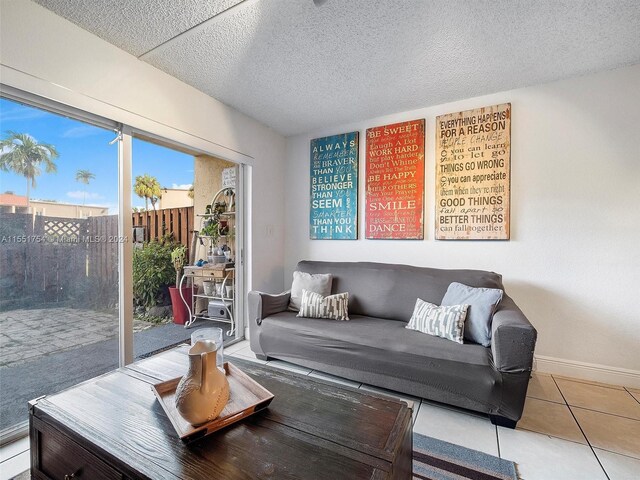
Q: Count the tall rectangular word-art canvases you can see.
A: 3